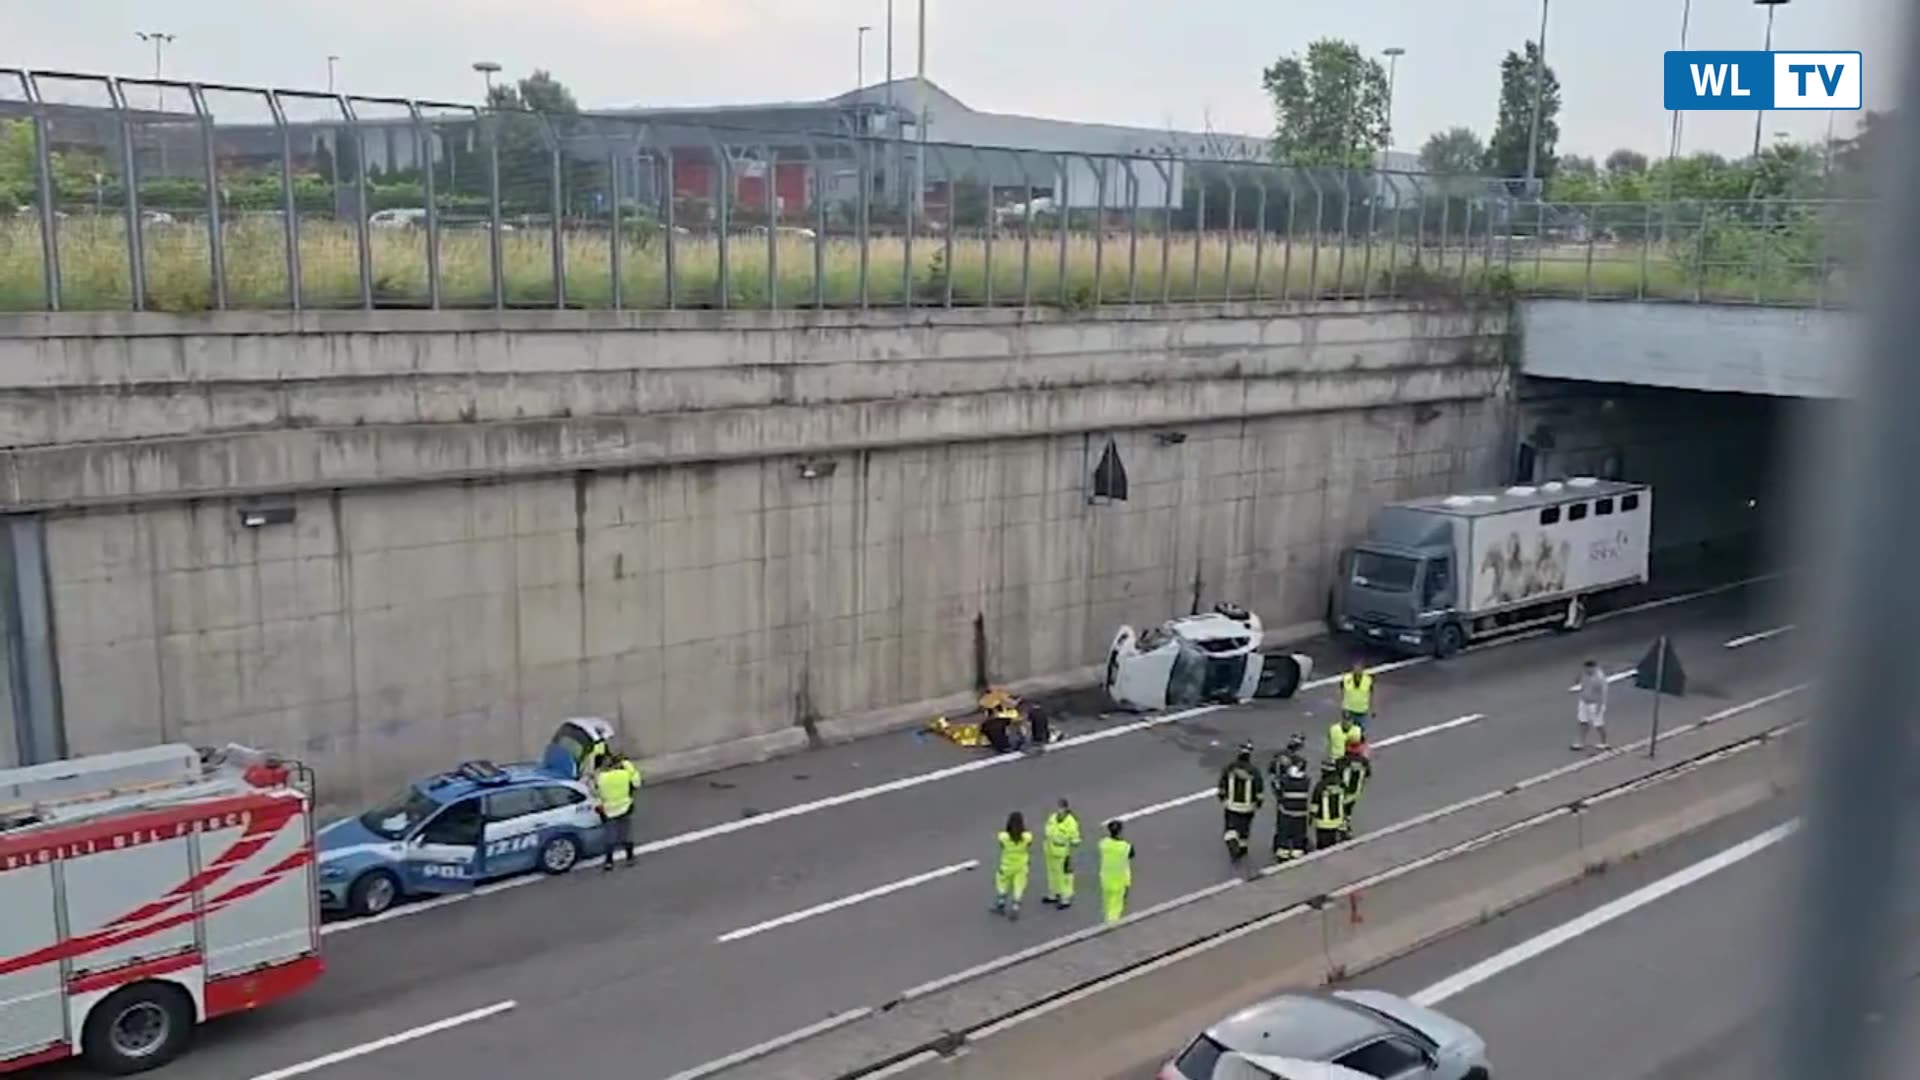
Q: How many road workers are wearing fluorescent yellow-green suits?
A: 3